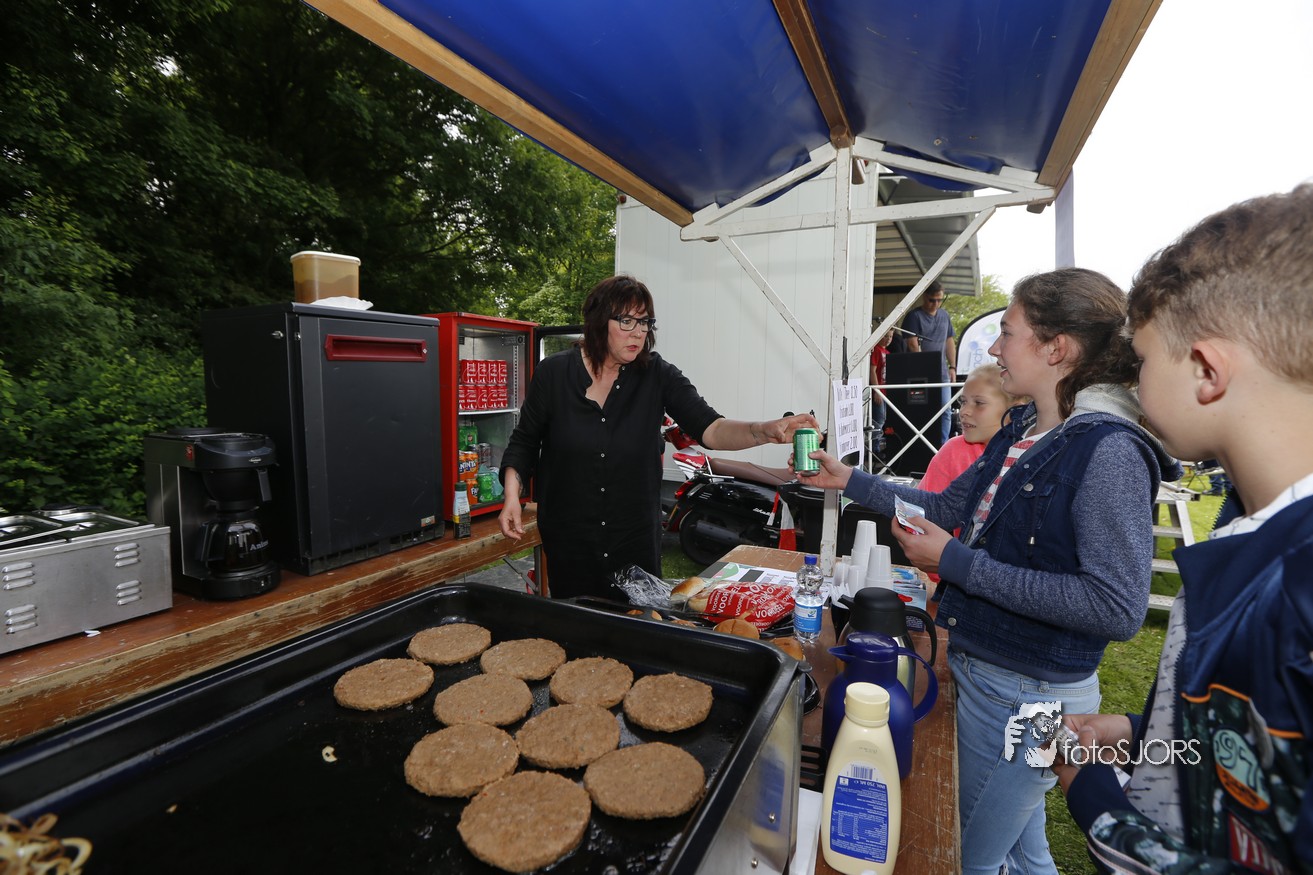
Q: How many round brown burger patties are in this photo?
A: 10